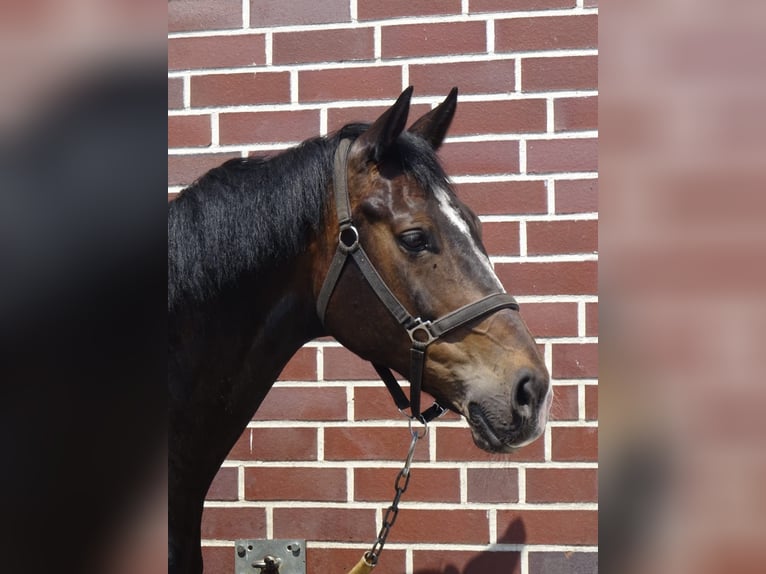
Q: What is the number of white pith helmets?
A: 0